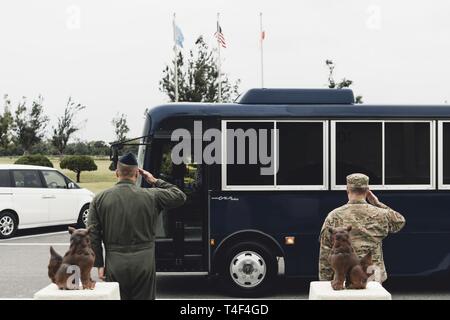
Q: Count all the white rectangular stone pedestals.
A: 2